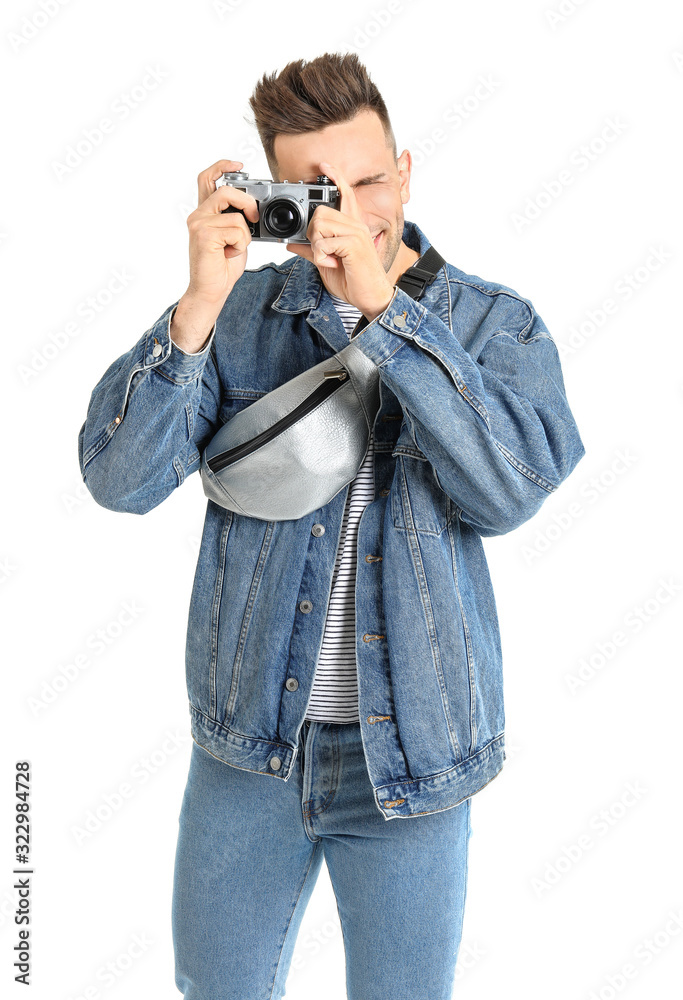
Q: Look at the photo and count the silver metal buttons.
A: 6